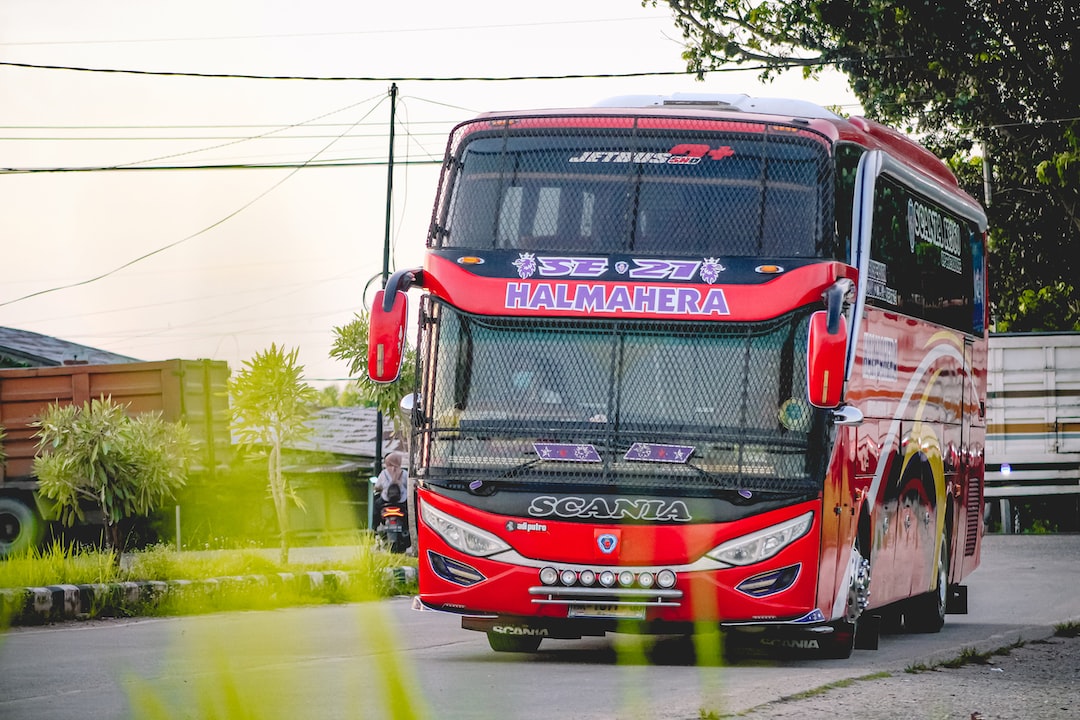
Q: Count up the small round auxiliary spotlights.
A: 7